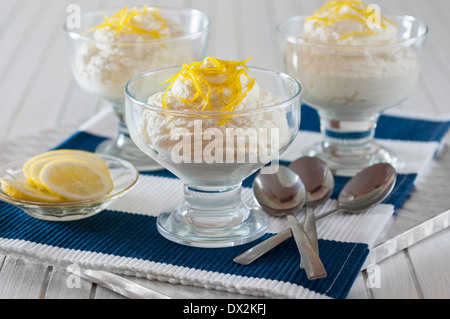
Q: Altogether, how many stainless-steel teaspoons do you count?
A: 3